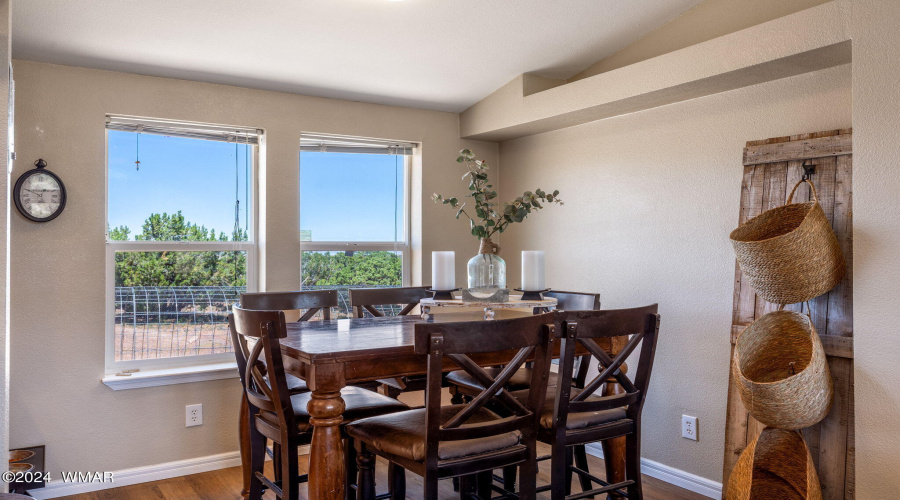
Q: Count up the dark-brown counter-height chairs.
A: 6